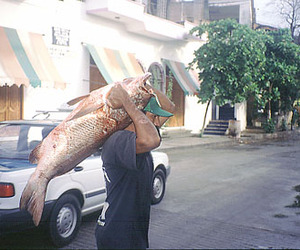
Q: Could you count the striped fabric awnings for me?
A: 3